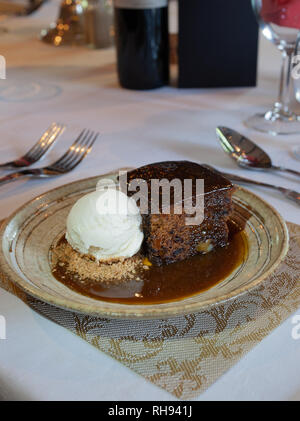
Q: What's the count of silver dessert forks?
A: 2